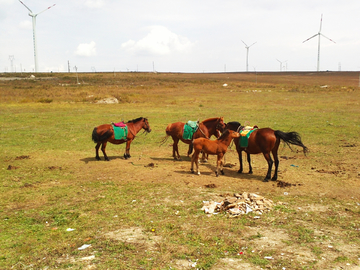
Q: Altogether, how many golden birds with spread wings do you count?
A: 0